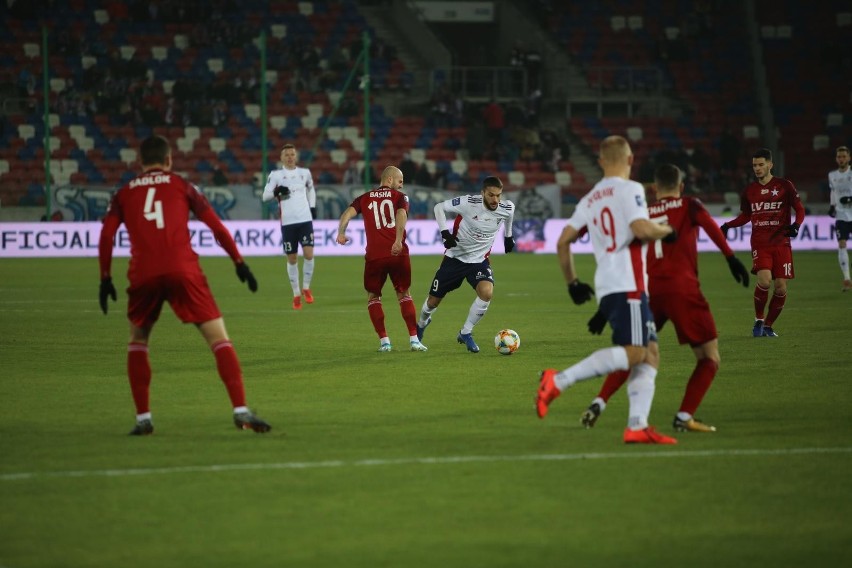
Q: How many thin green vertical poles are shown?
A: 3